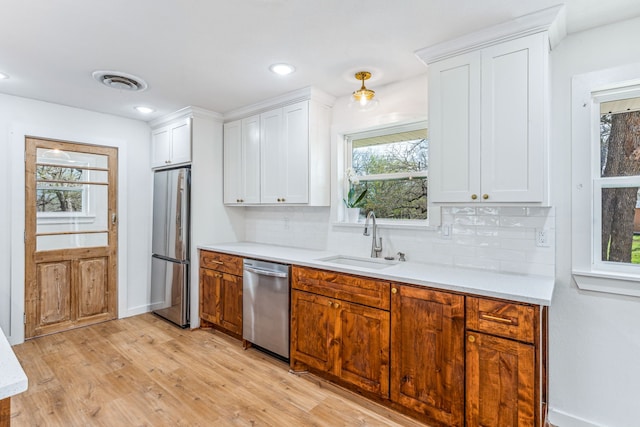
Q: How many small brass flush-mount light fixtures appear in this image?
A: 1